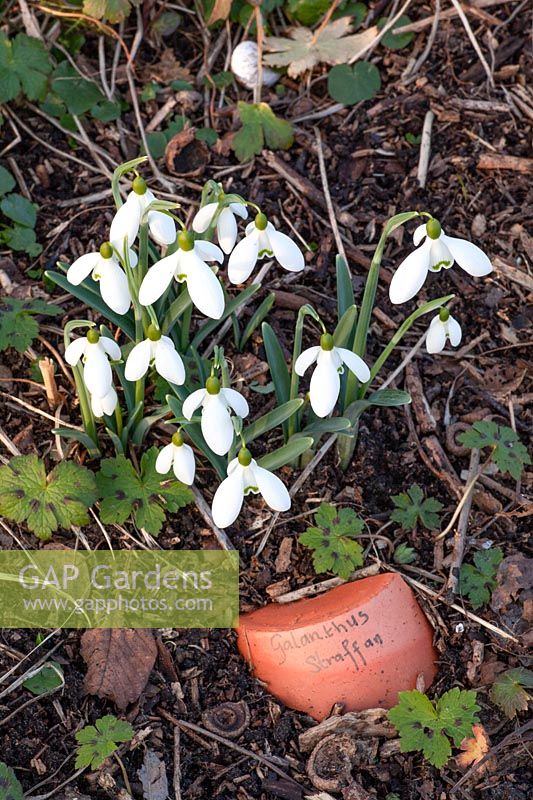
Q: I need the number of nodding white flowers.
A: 14